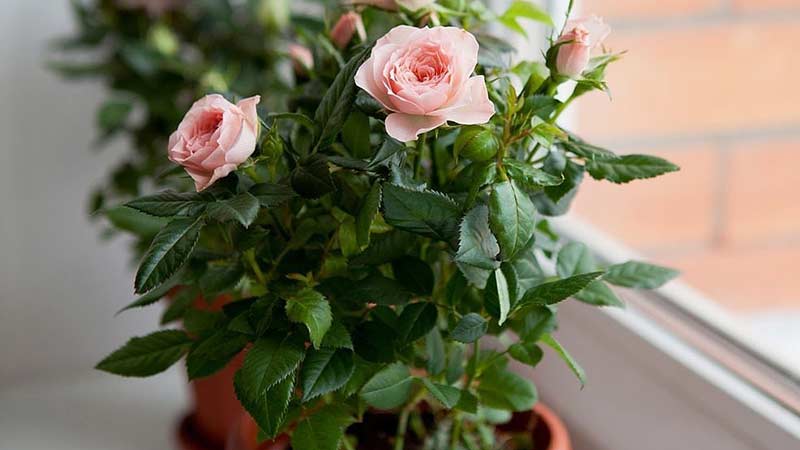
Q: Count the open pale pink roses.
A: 2